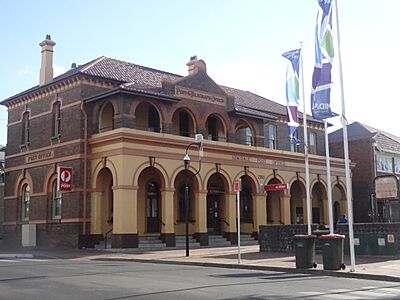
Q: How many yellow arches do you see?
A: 9